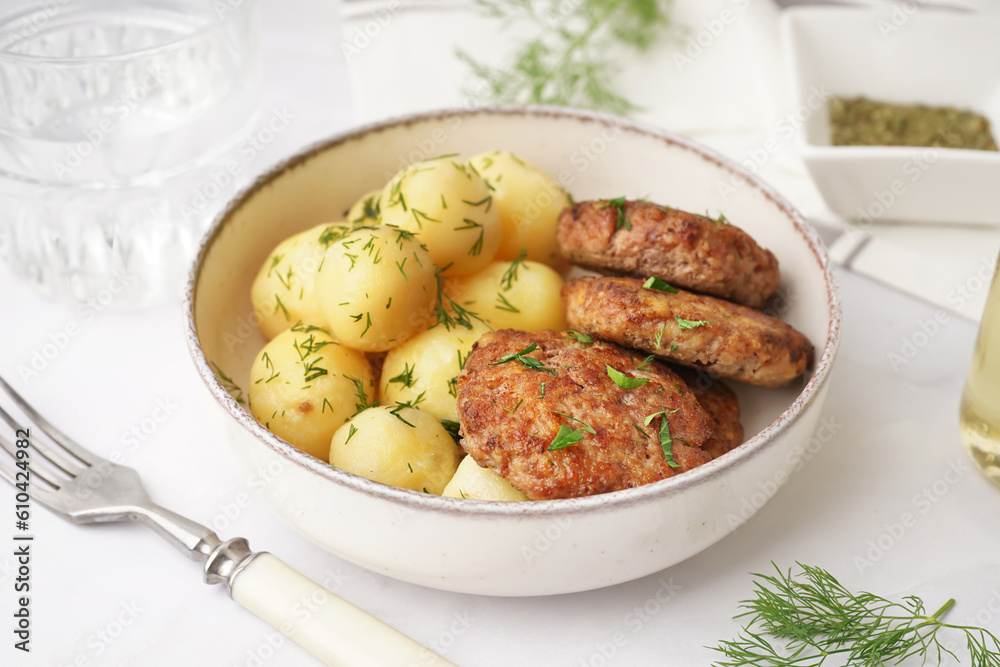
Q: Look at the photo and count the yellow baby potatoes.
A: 10